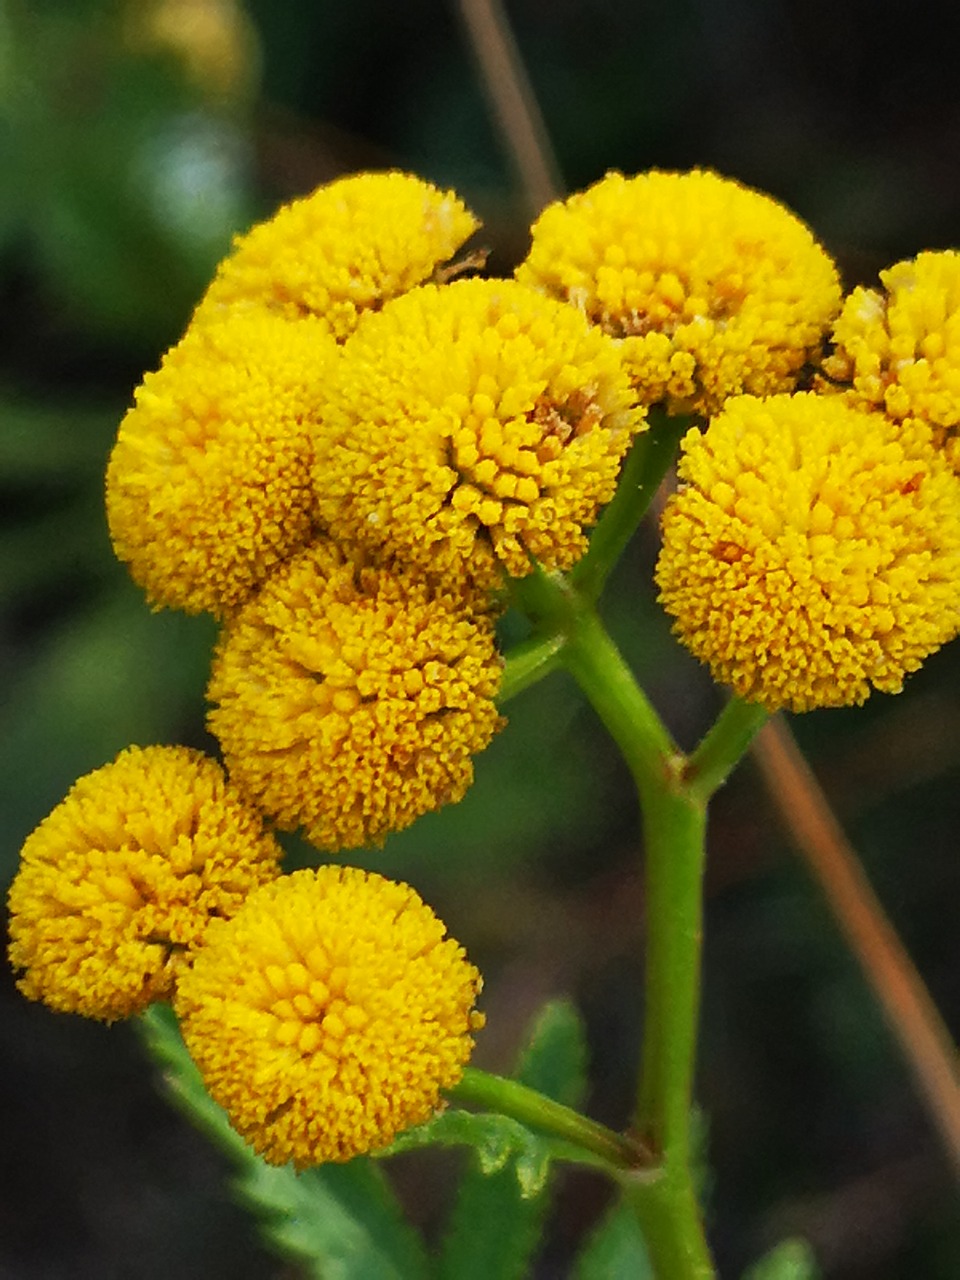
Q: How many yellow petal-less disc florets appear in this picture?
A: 9